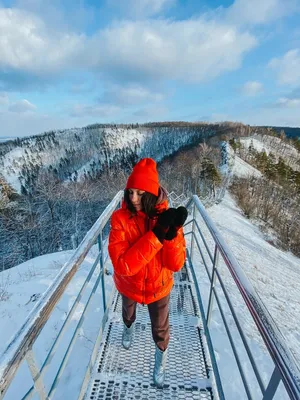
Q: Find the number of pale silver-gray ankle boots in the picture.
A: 2